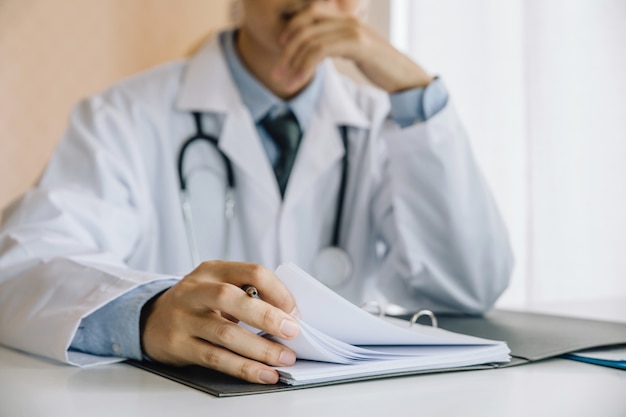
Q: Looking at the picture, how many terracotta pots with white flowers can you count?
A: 0